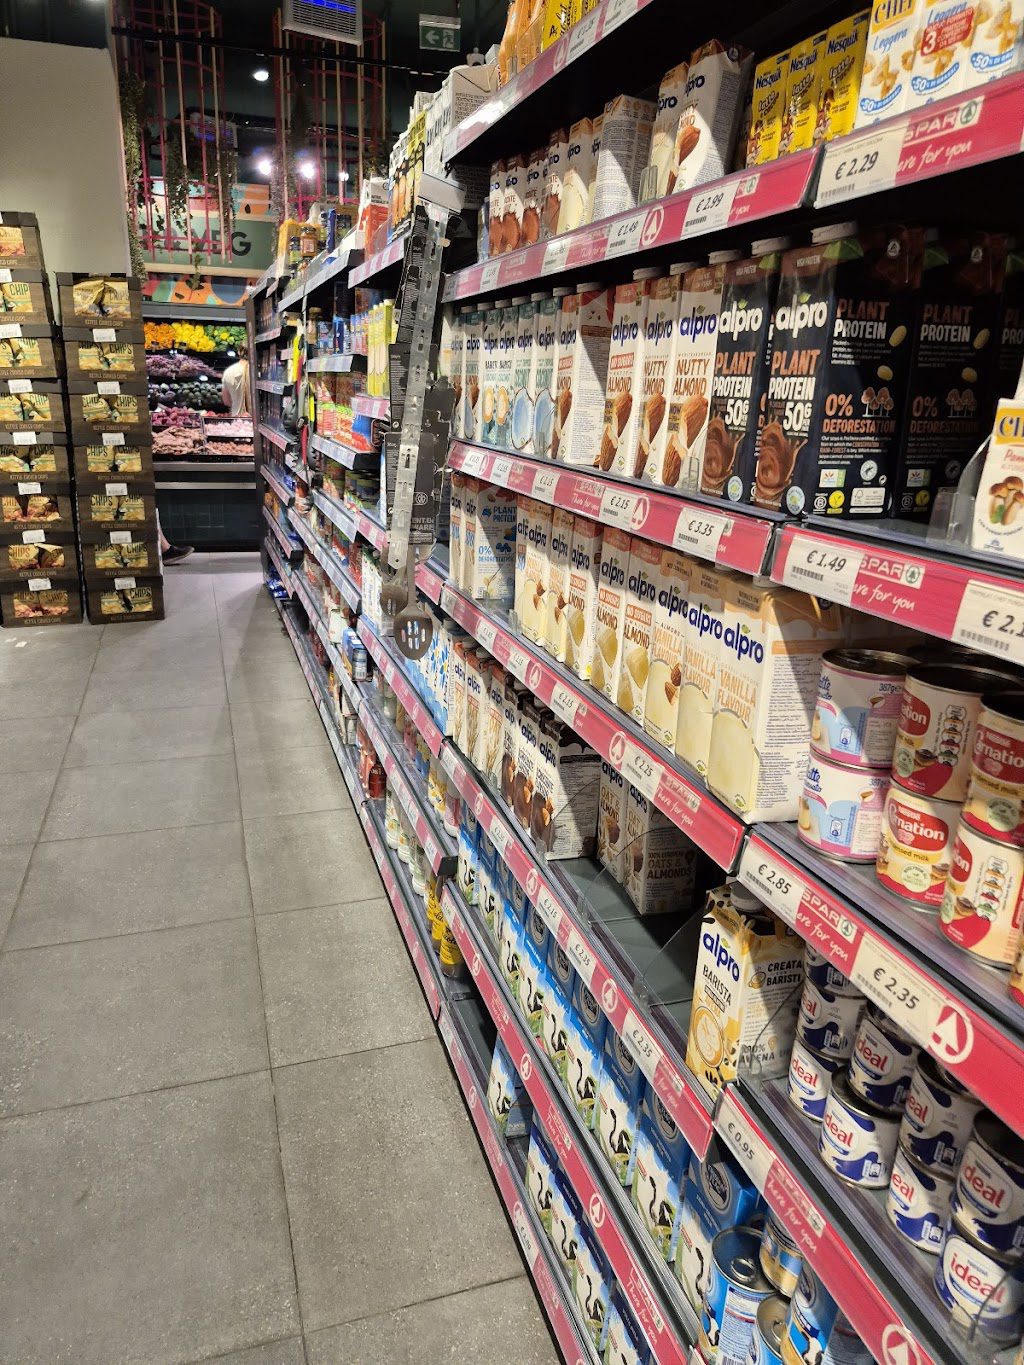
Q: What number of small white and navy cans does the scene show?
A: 9